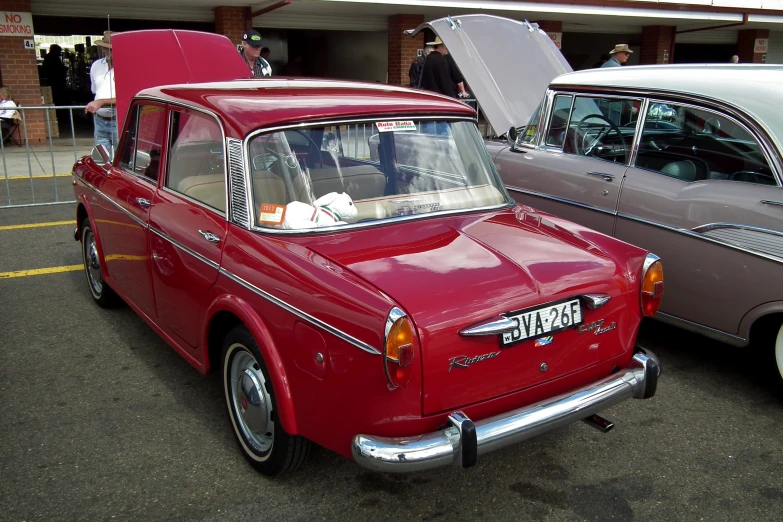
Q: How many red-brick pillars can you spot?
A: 6